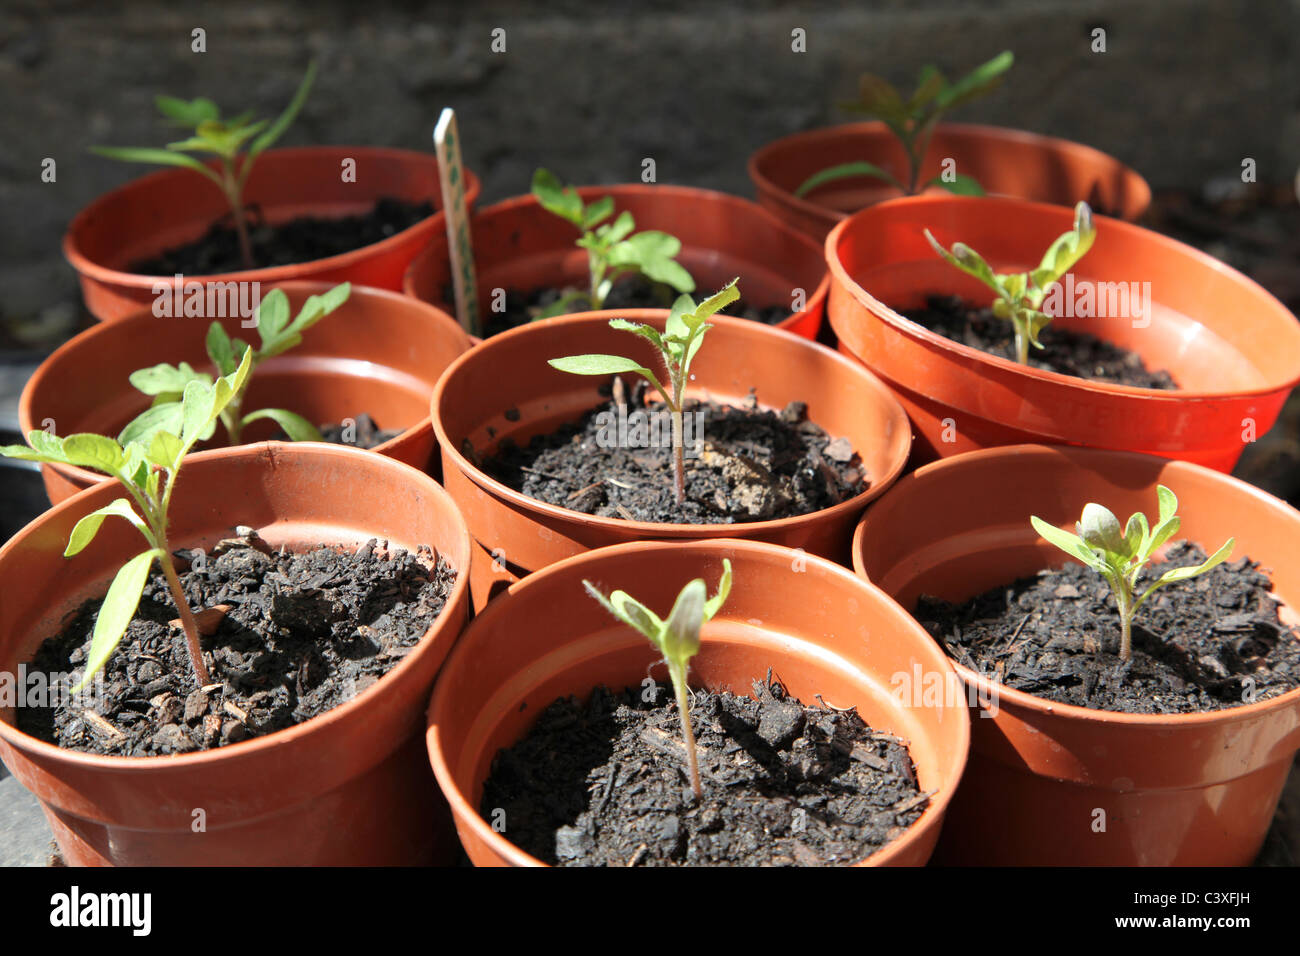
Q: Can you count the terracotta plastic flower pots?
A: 9